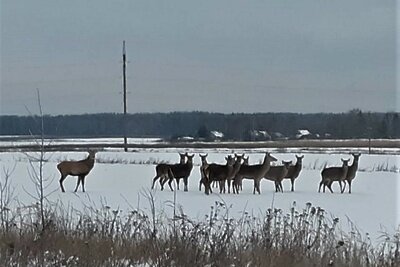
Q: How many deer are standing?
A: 12